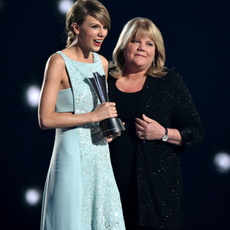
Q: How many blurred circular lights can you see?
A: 4